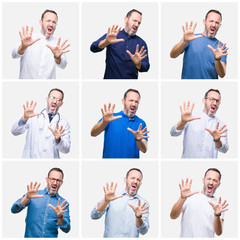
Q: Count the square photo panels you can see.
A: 9